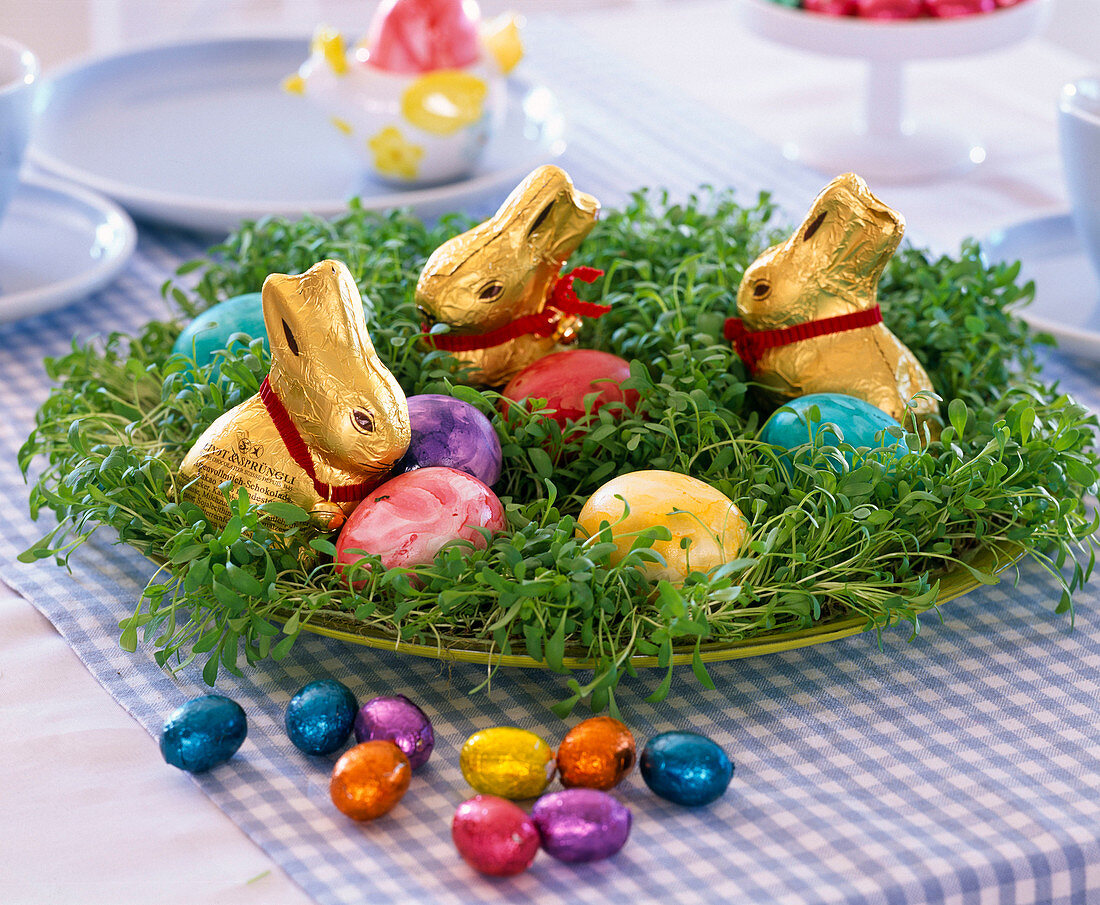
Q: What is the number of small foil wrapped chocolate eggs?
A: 9